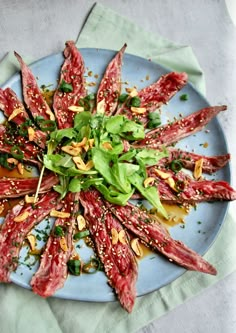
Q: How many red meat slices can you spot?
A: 14